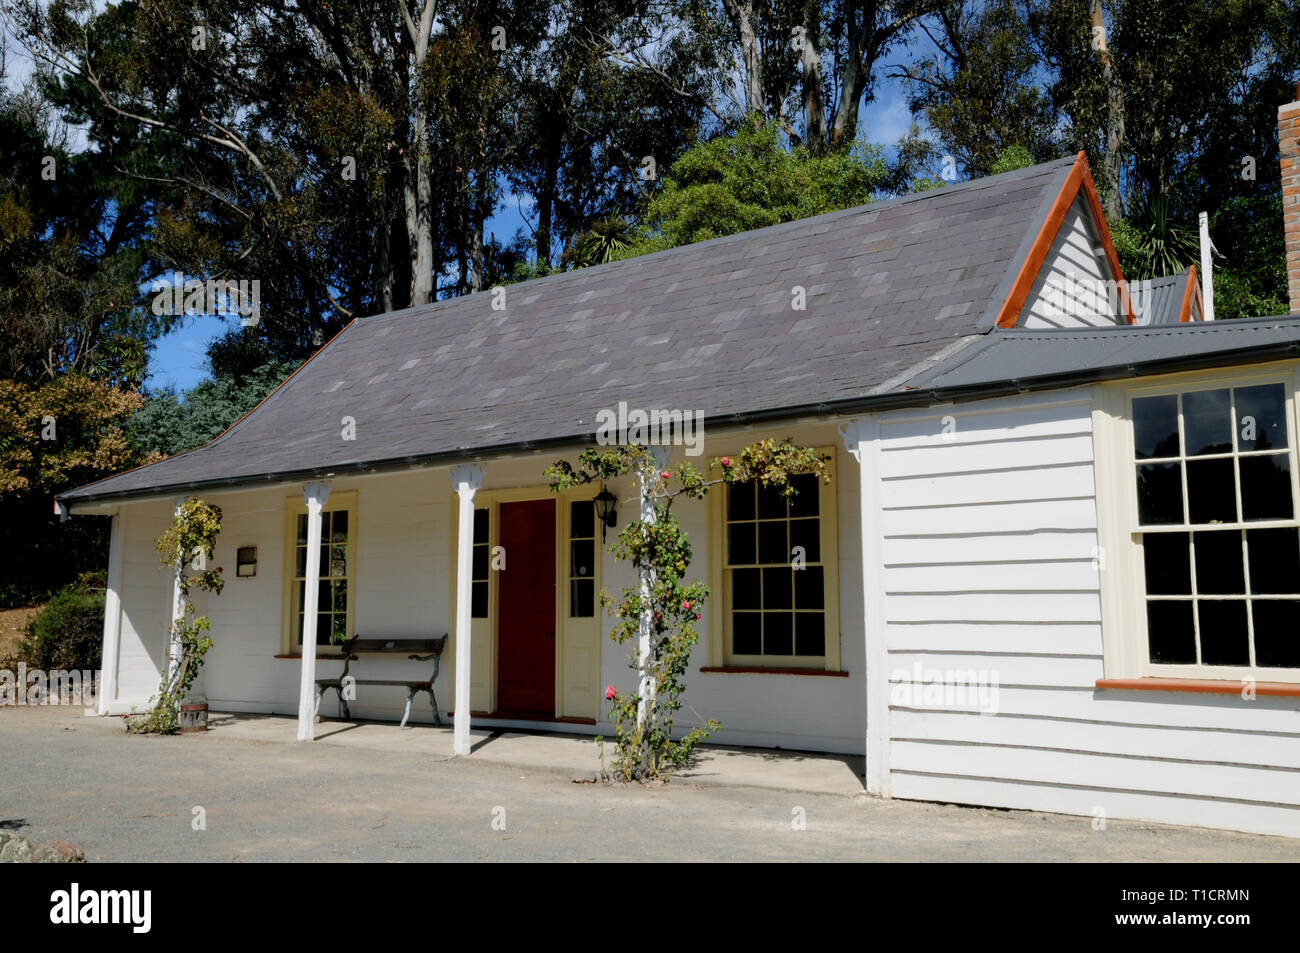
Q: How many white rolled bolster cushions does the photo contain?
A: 0